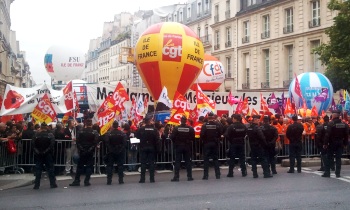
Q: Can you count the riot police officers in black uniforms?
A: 12